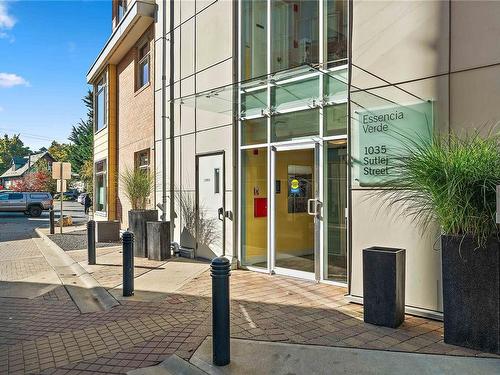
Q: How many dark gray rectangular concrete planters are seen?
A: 4